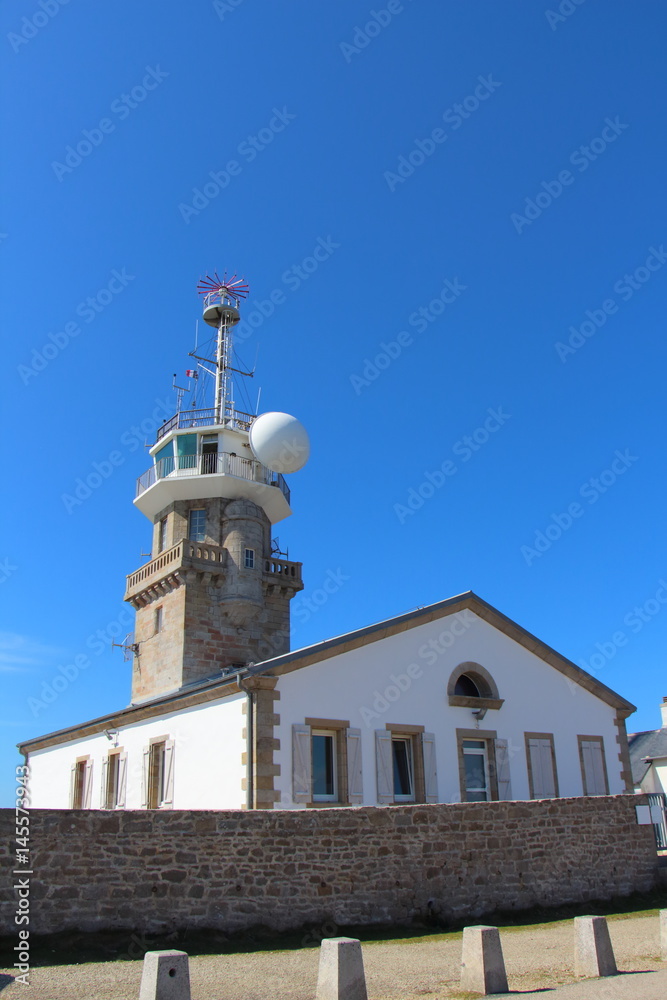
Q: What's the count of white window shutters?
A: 15